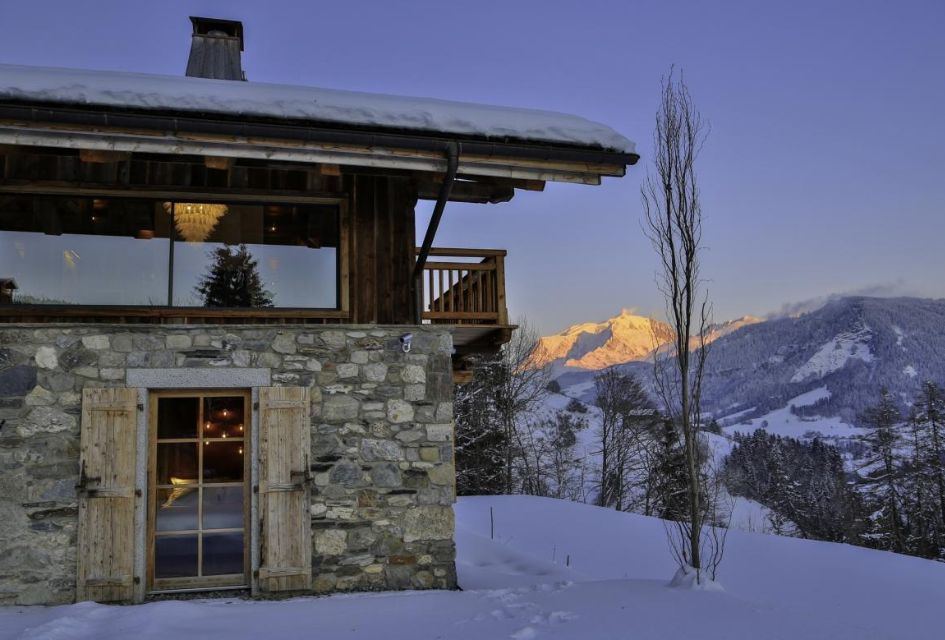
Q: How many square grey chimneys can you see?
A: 1